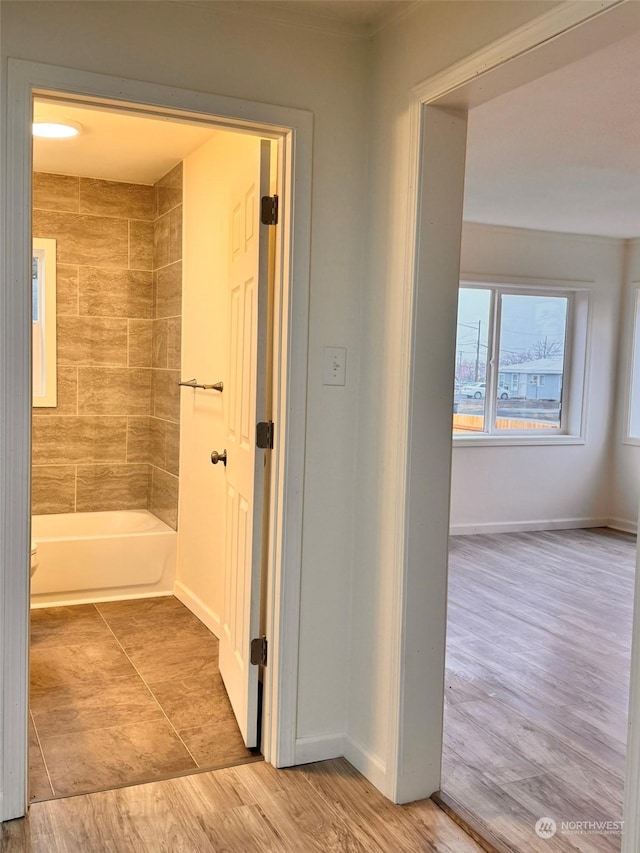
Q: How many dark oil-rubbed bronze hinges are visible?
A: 3